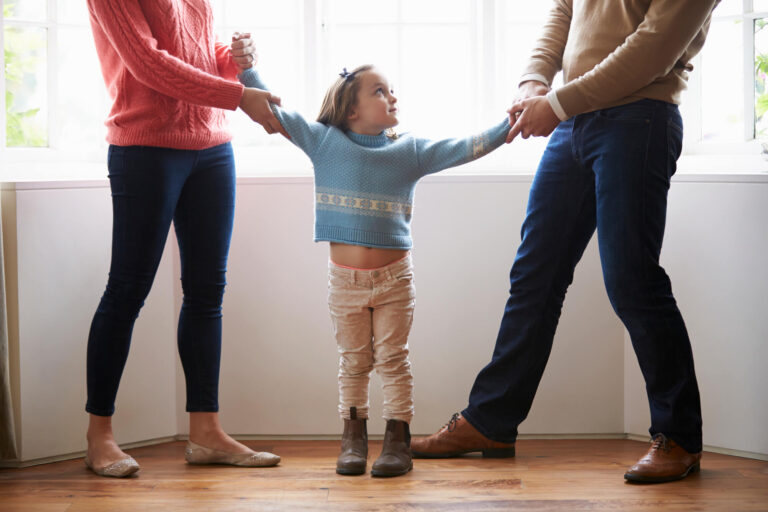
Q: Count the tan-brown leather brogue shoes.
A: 2